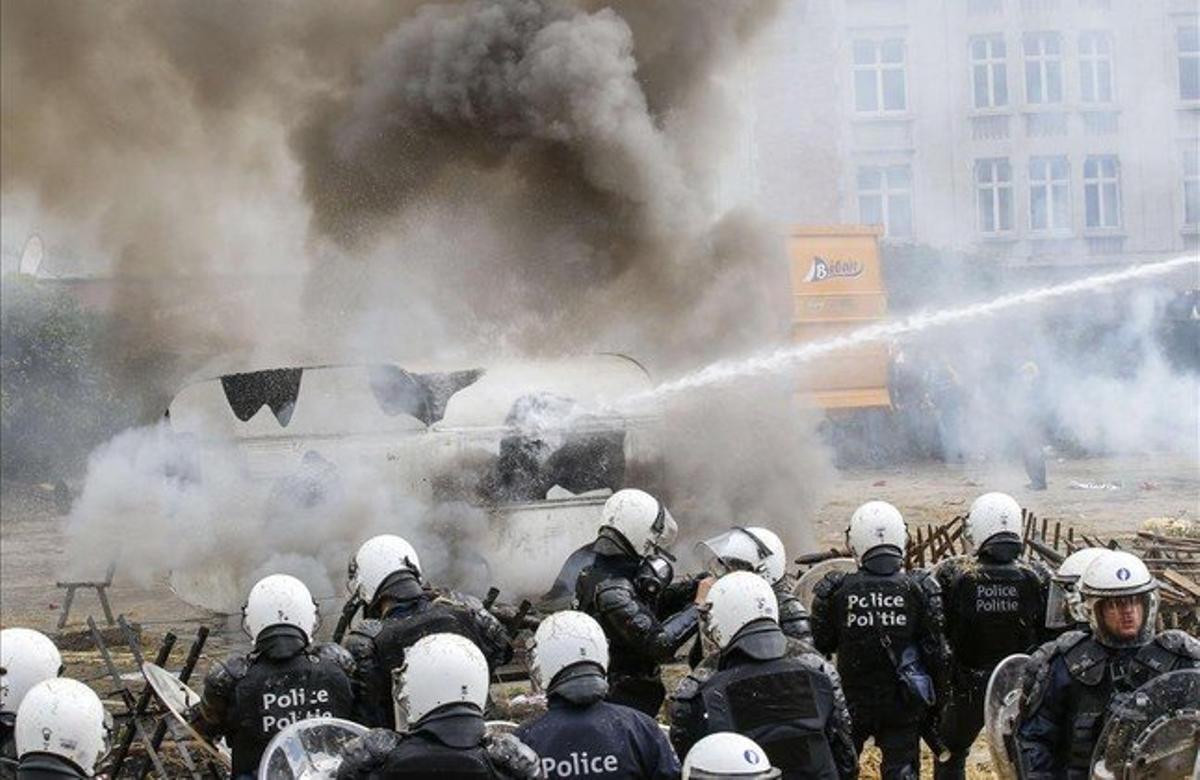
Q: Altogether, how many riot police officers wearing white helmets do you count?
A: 14